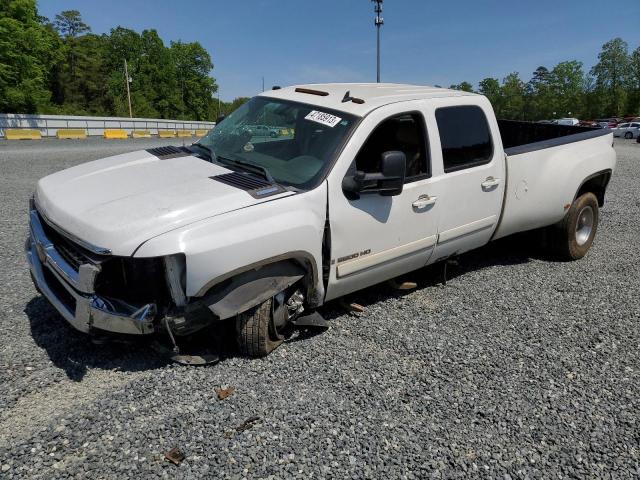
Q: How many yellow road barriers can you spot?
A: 7